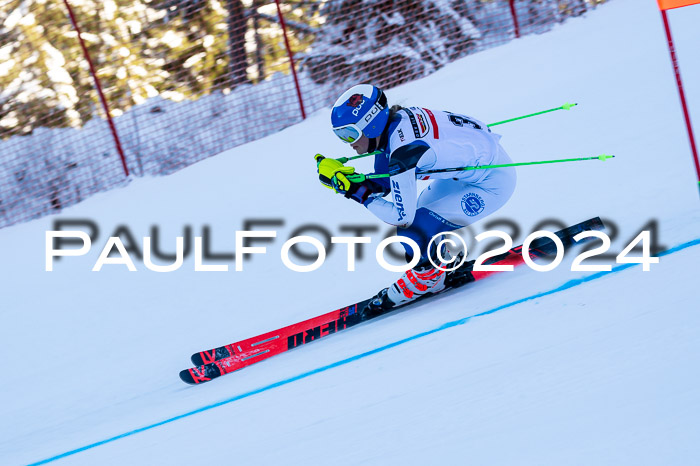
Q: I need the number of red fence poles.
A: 3